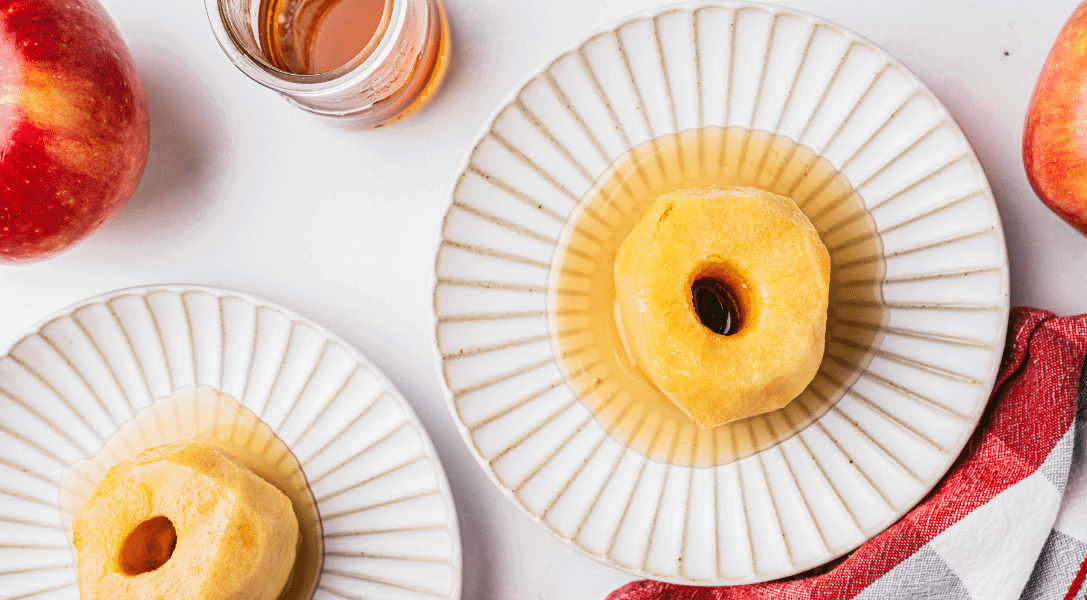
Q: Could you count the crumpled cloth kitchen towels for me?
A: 1